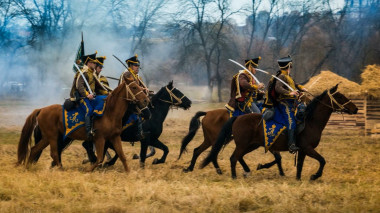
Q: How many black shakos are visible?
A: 5